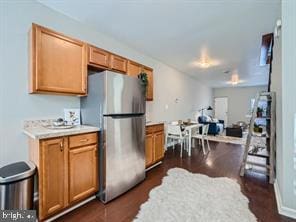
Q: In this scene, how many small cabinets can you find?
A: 2